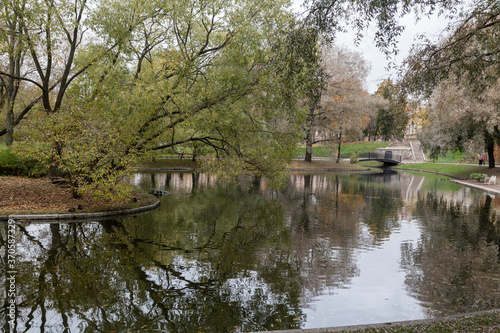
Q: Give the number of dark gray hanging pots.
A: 0